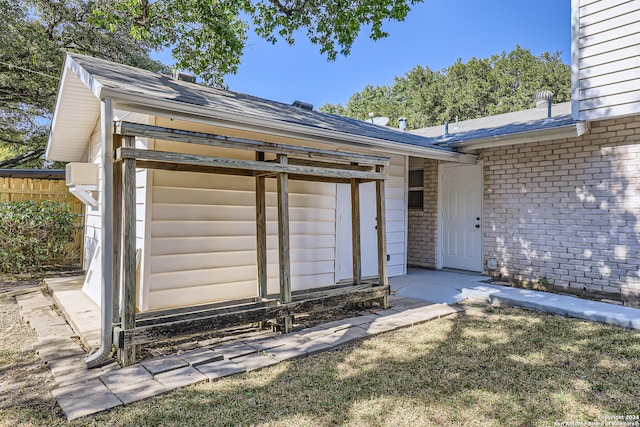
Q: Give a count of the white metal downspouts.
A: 1